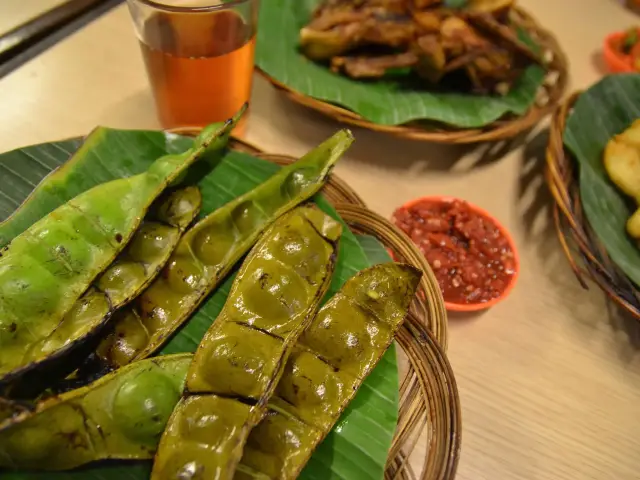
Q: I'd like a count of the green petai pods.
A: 6